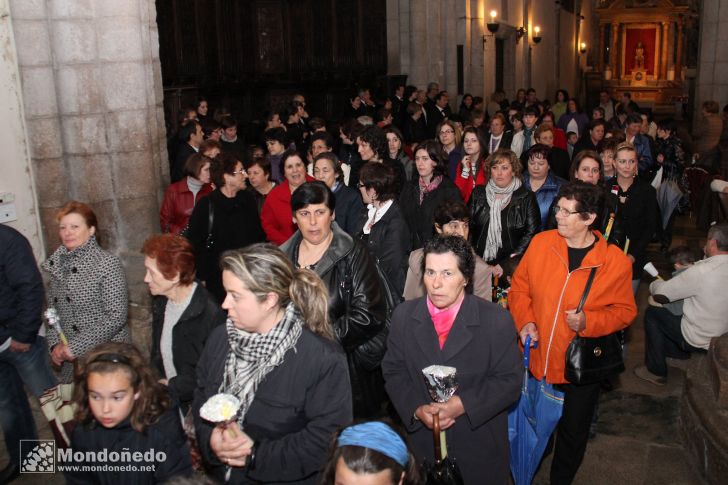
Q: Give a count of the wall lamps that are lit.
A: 3